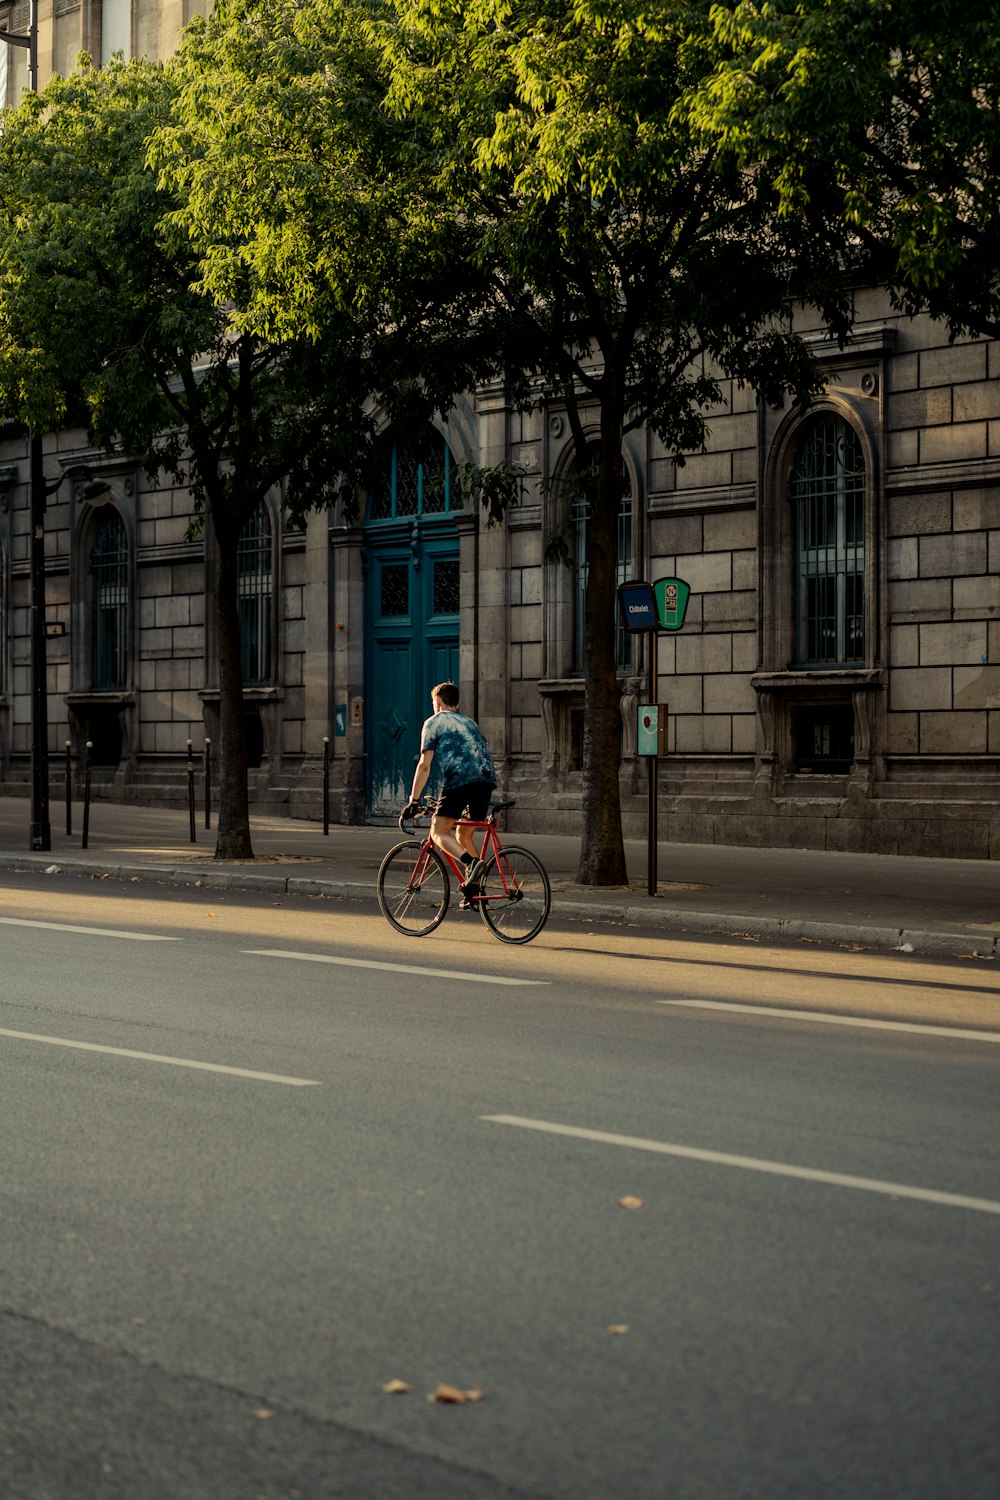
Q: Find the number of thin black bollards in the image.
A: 5